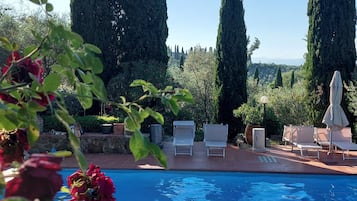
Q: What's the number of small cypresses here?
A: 3